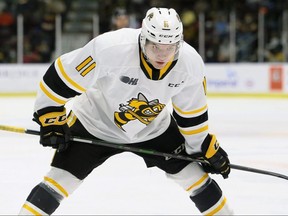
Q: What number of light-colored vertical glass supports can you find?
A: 7